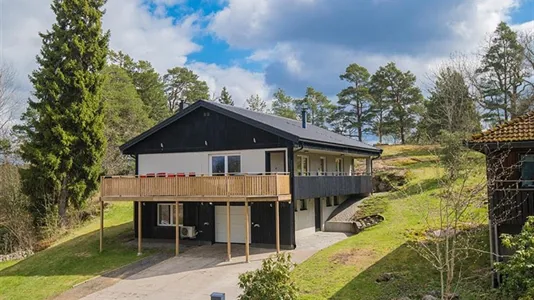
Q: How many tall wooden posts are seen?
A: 6